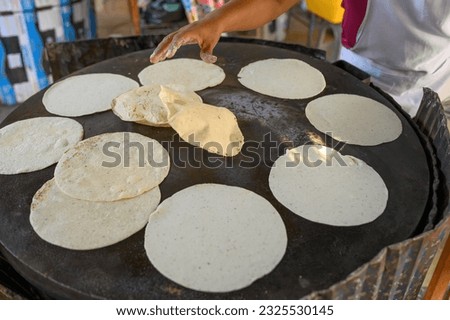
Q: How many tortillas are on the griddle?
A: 11